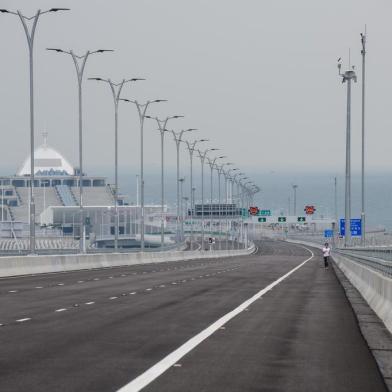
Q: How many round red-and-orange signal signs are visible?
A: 2